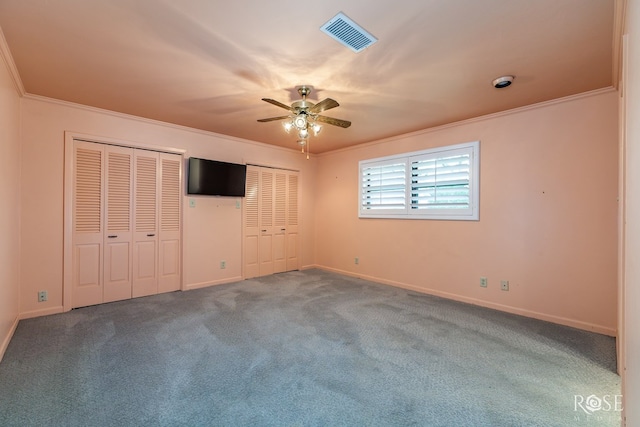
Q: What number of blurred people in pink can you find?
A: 0